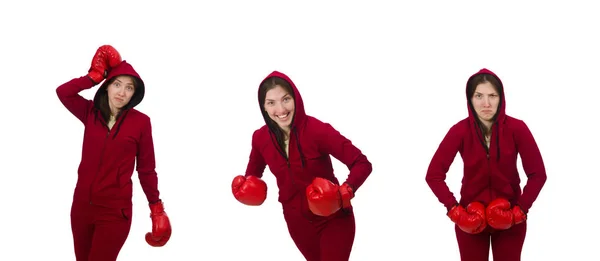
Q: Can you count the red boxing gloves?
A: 6